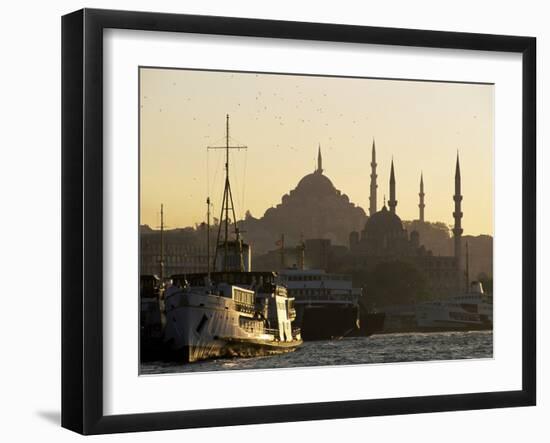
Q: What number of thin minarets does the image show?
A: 5